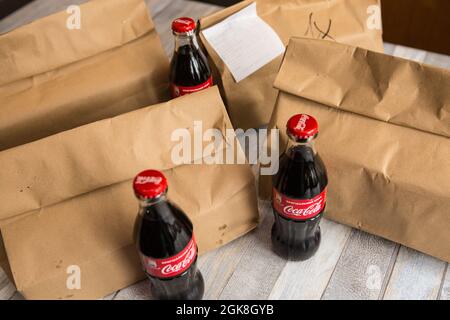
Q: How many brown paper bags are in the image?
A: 4